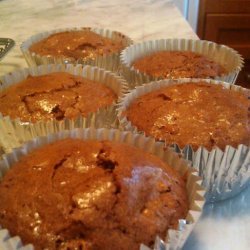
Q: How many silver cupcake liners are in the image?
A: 5